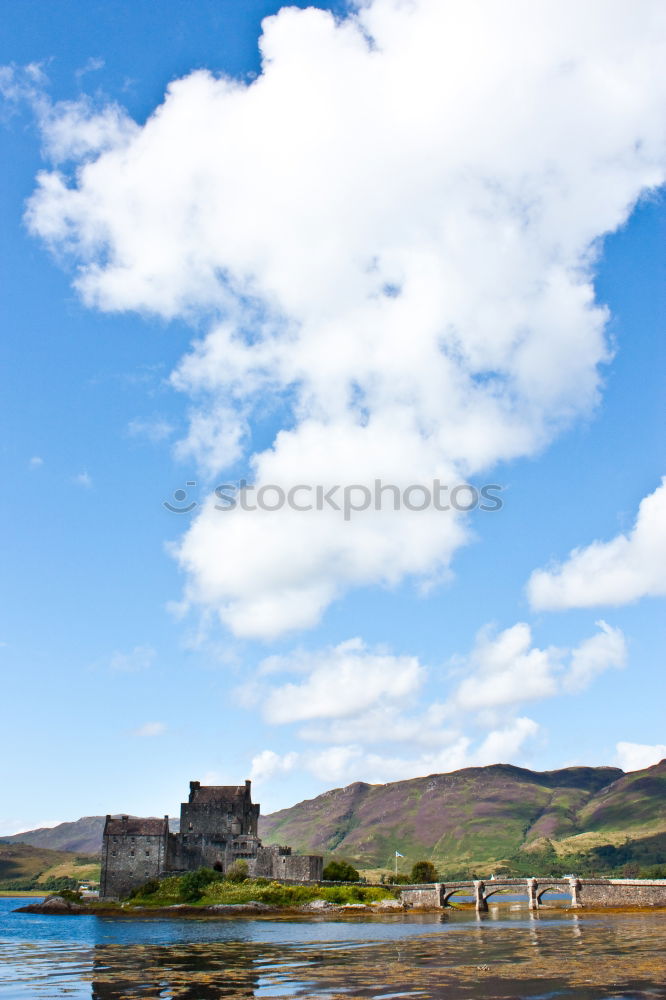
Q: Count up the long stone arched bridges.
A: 1